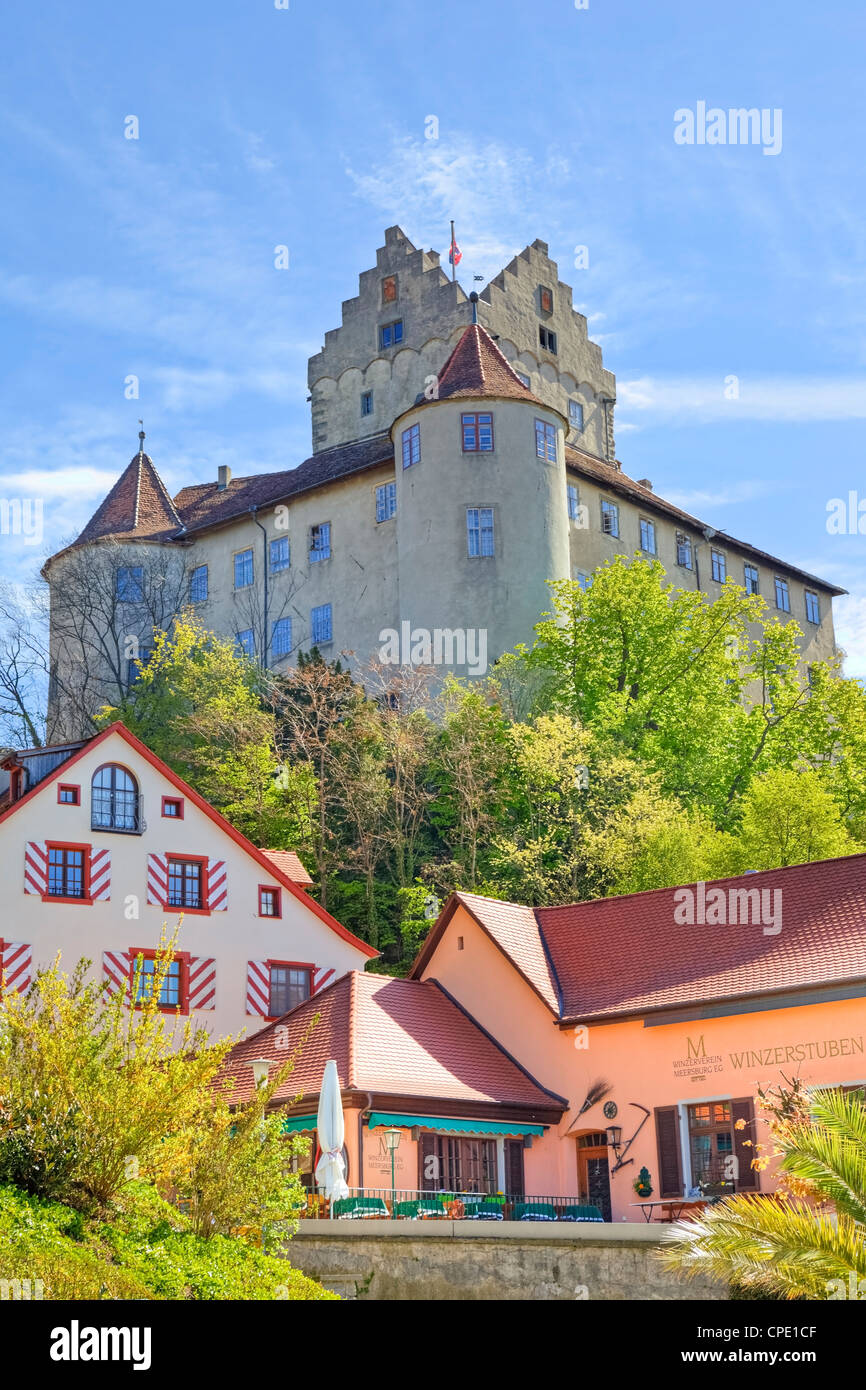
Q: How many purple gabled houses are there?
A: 0